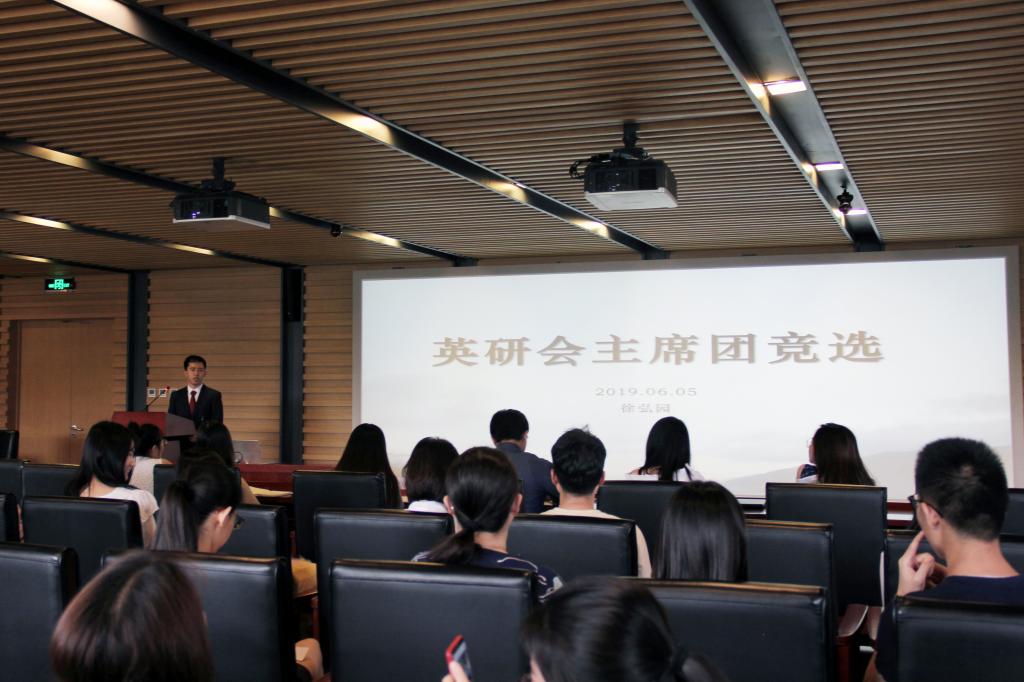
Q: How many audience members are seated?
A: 15